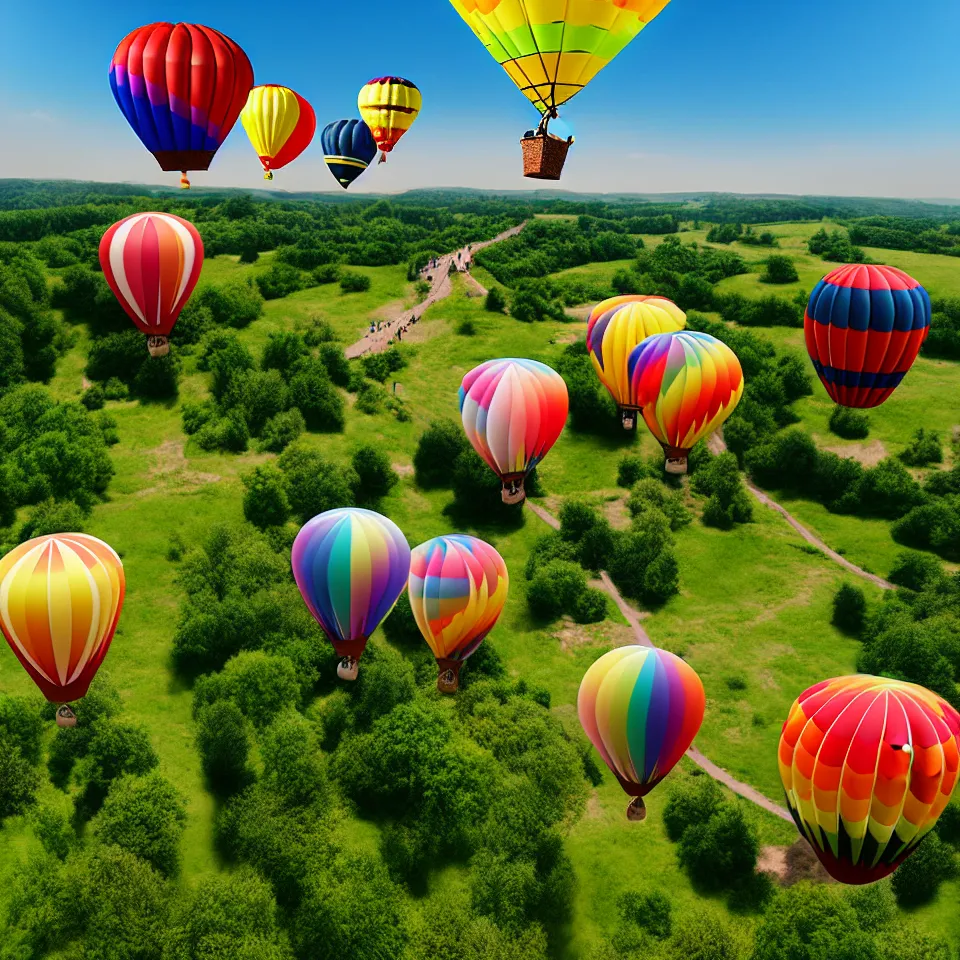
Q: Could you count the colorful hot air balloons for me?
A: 15